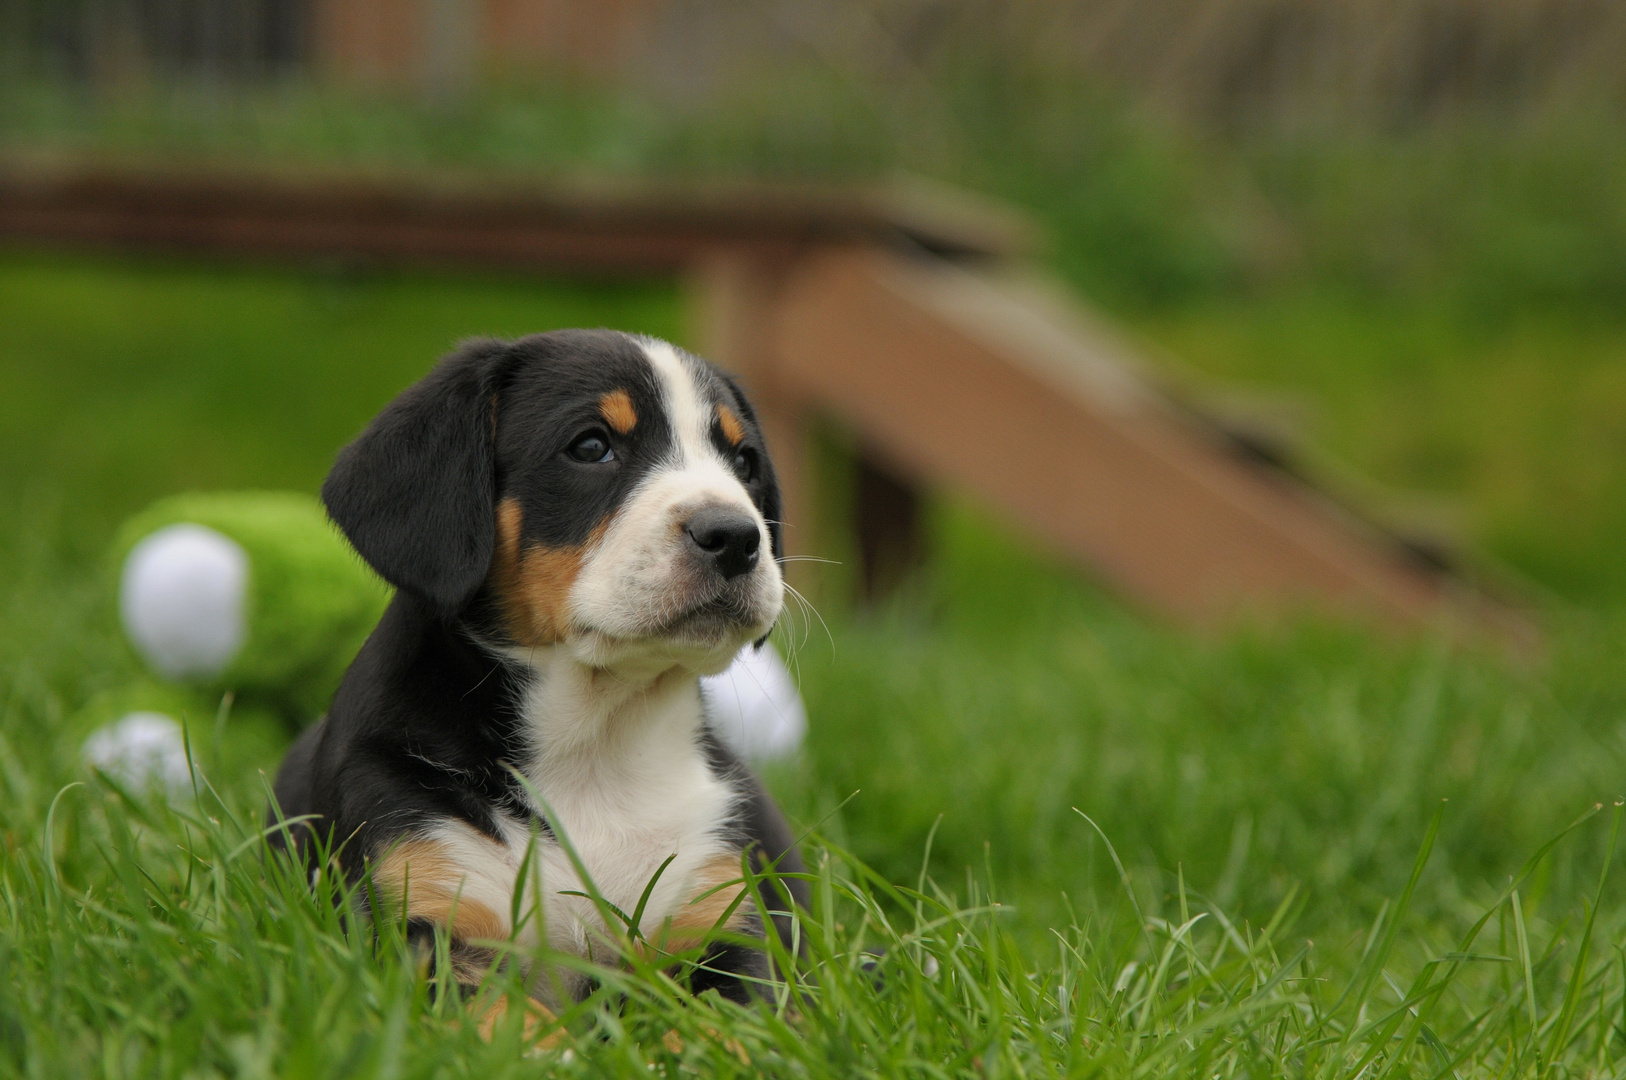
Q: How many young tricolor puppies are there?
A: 1